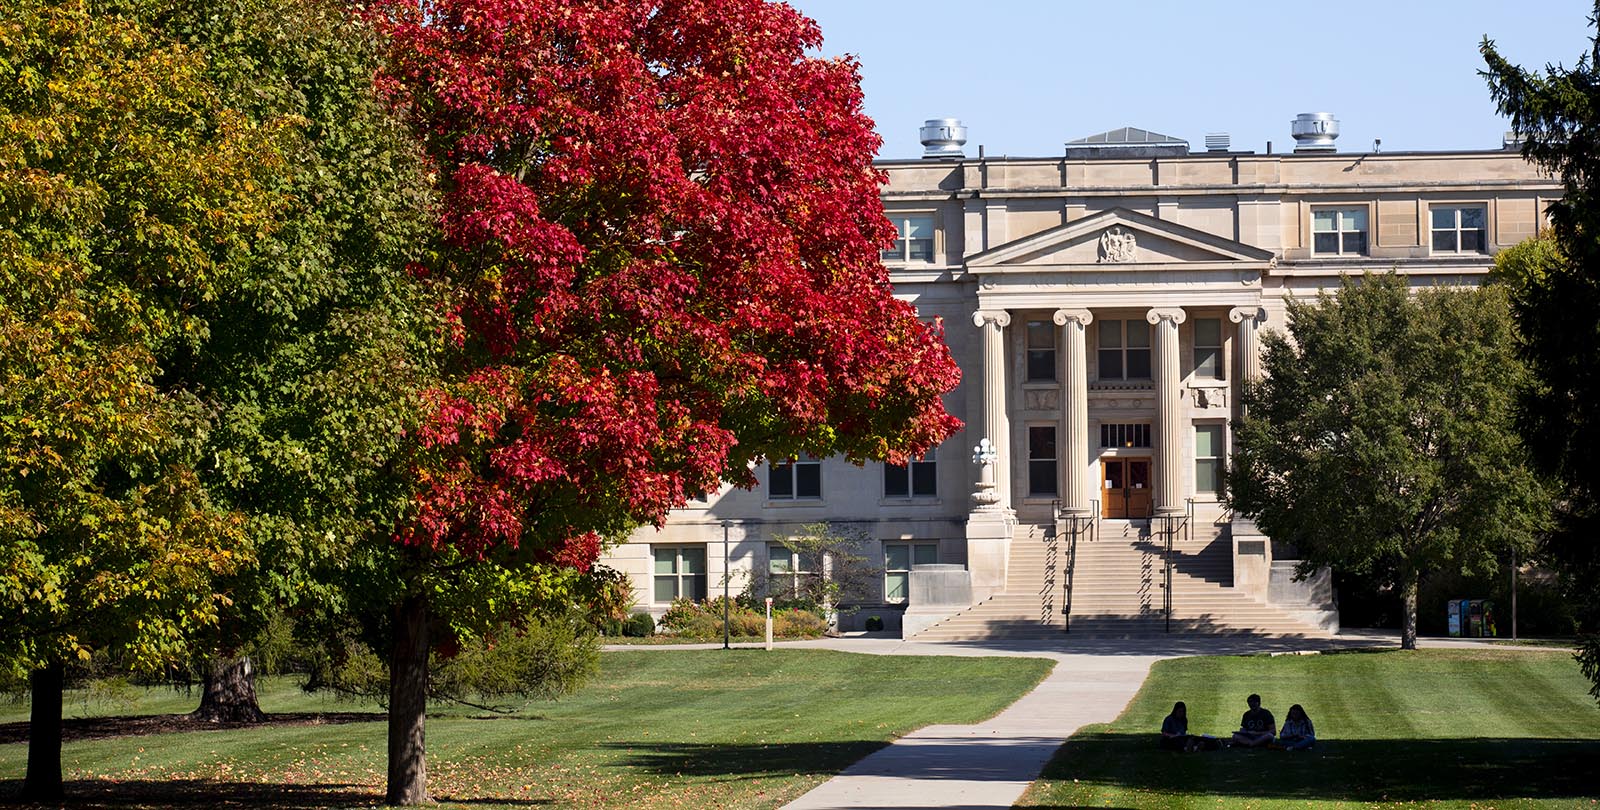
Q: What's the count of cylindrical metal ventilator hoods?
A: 2